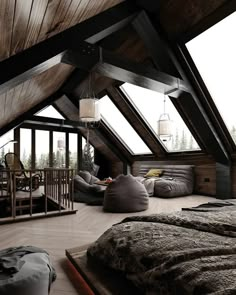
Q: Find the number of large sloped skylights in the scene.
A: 3